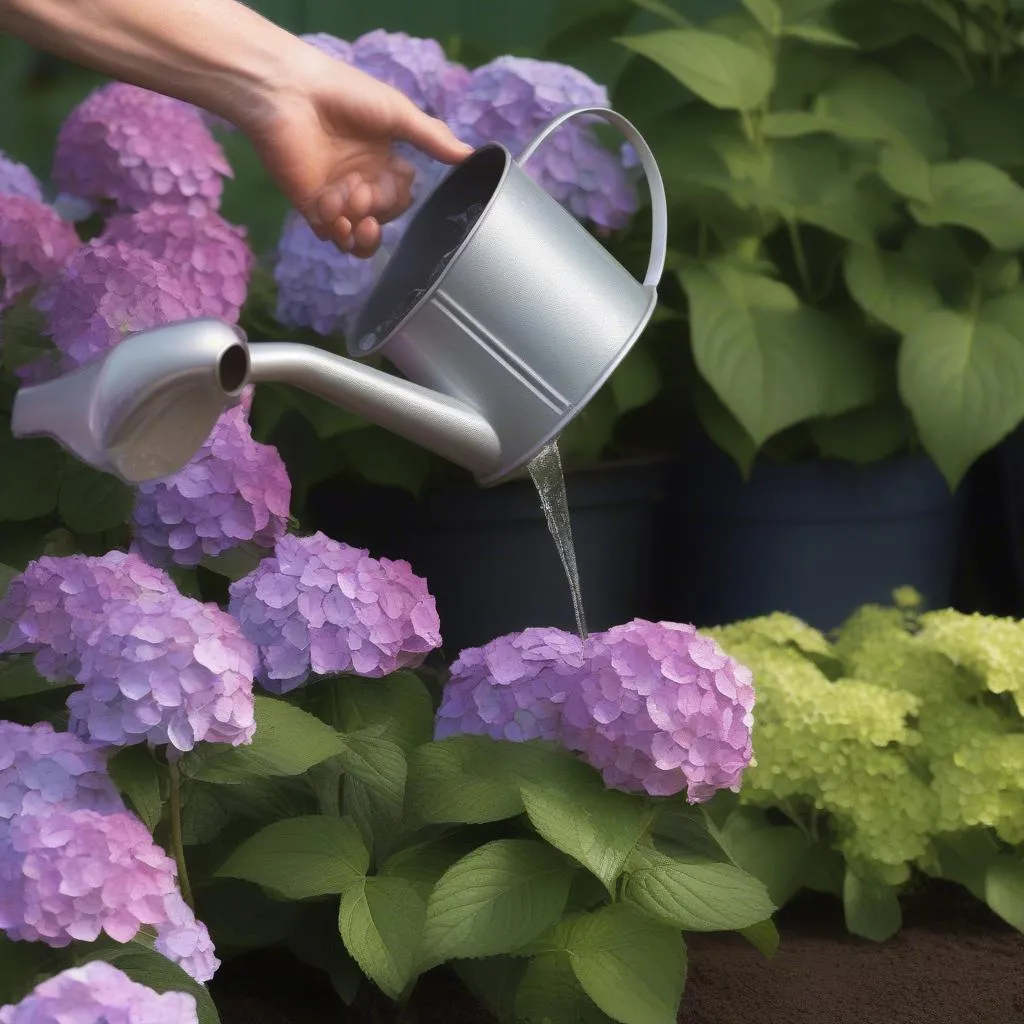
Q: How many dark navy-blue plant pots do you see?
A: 2